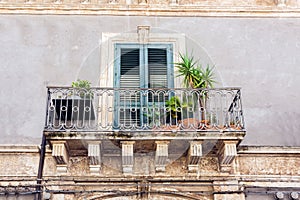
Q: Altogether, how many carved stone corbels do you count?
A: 6